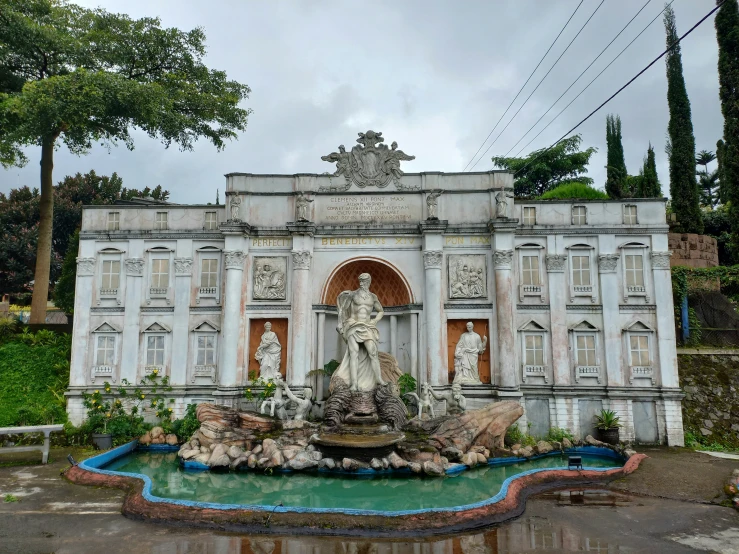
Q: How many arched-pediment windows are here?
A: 6